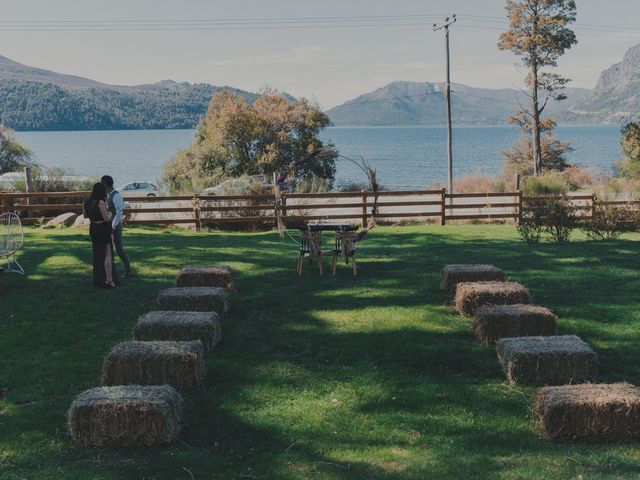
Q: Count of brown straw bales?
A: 10